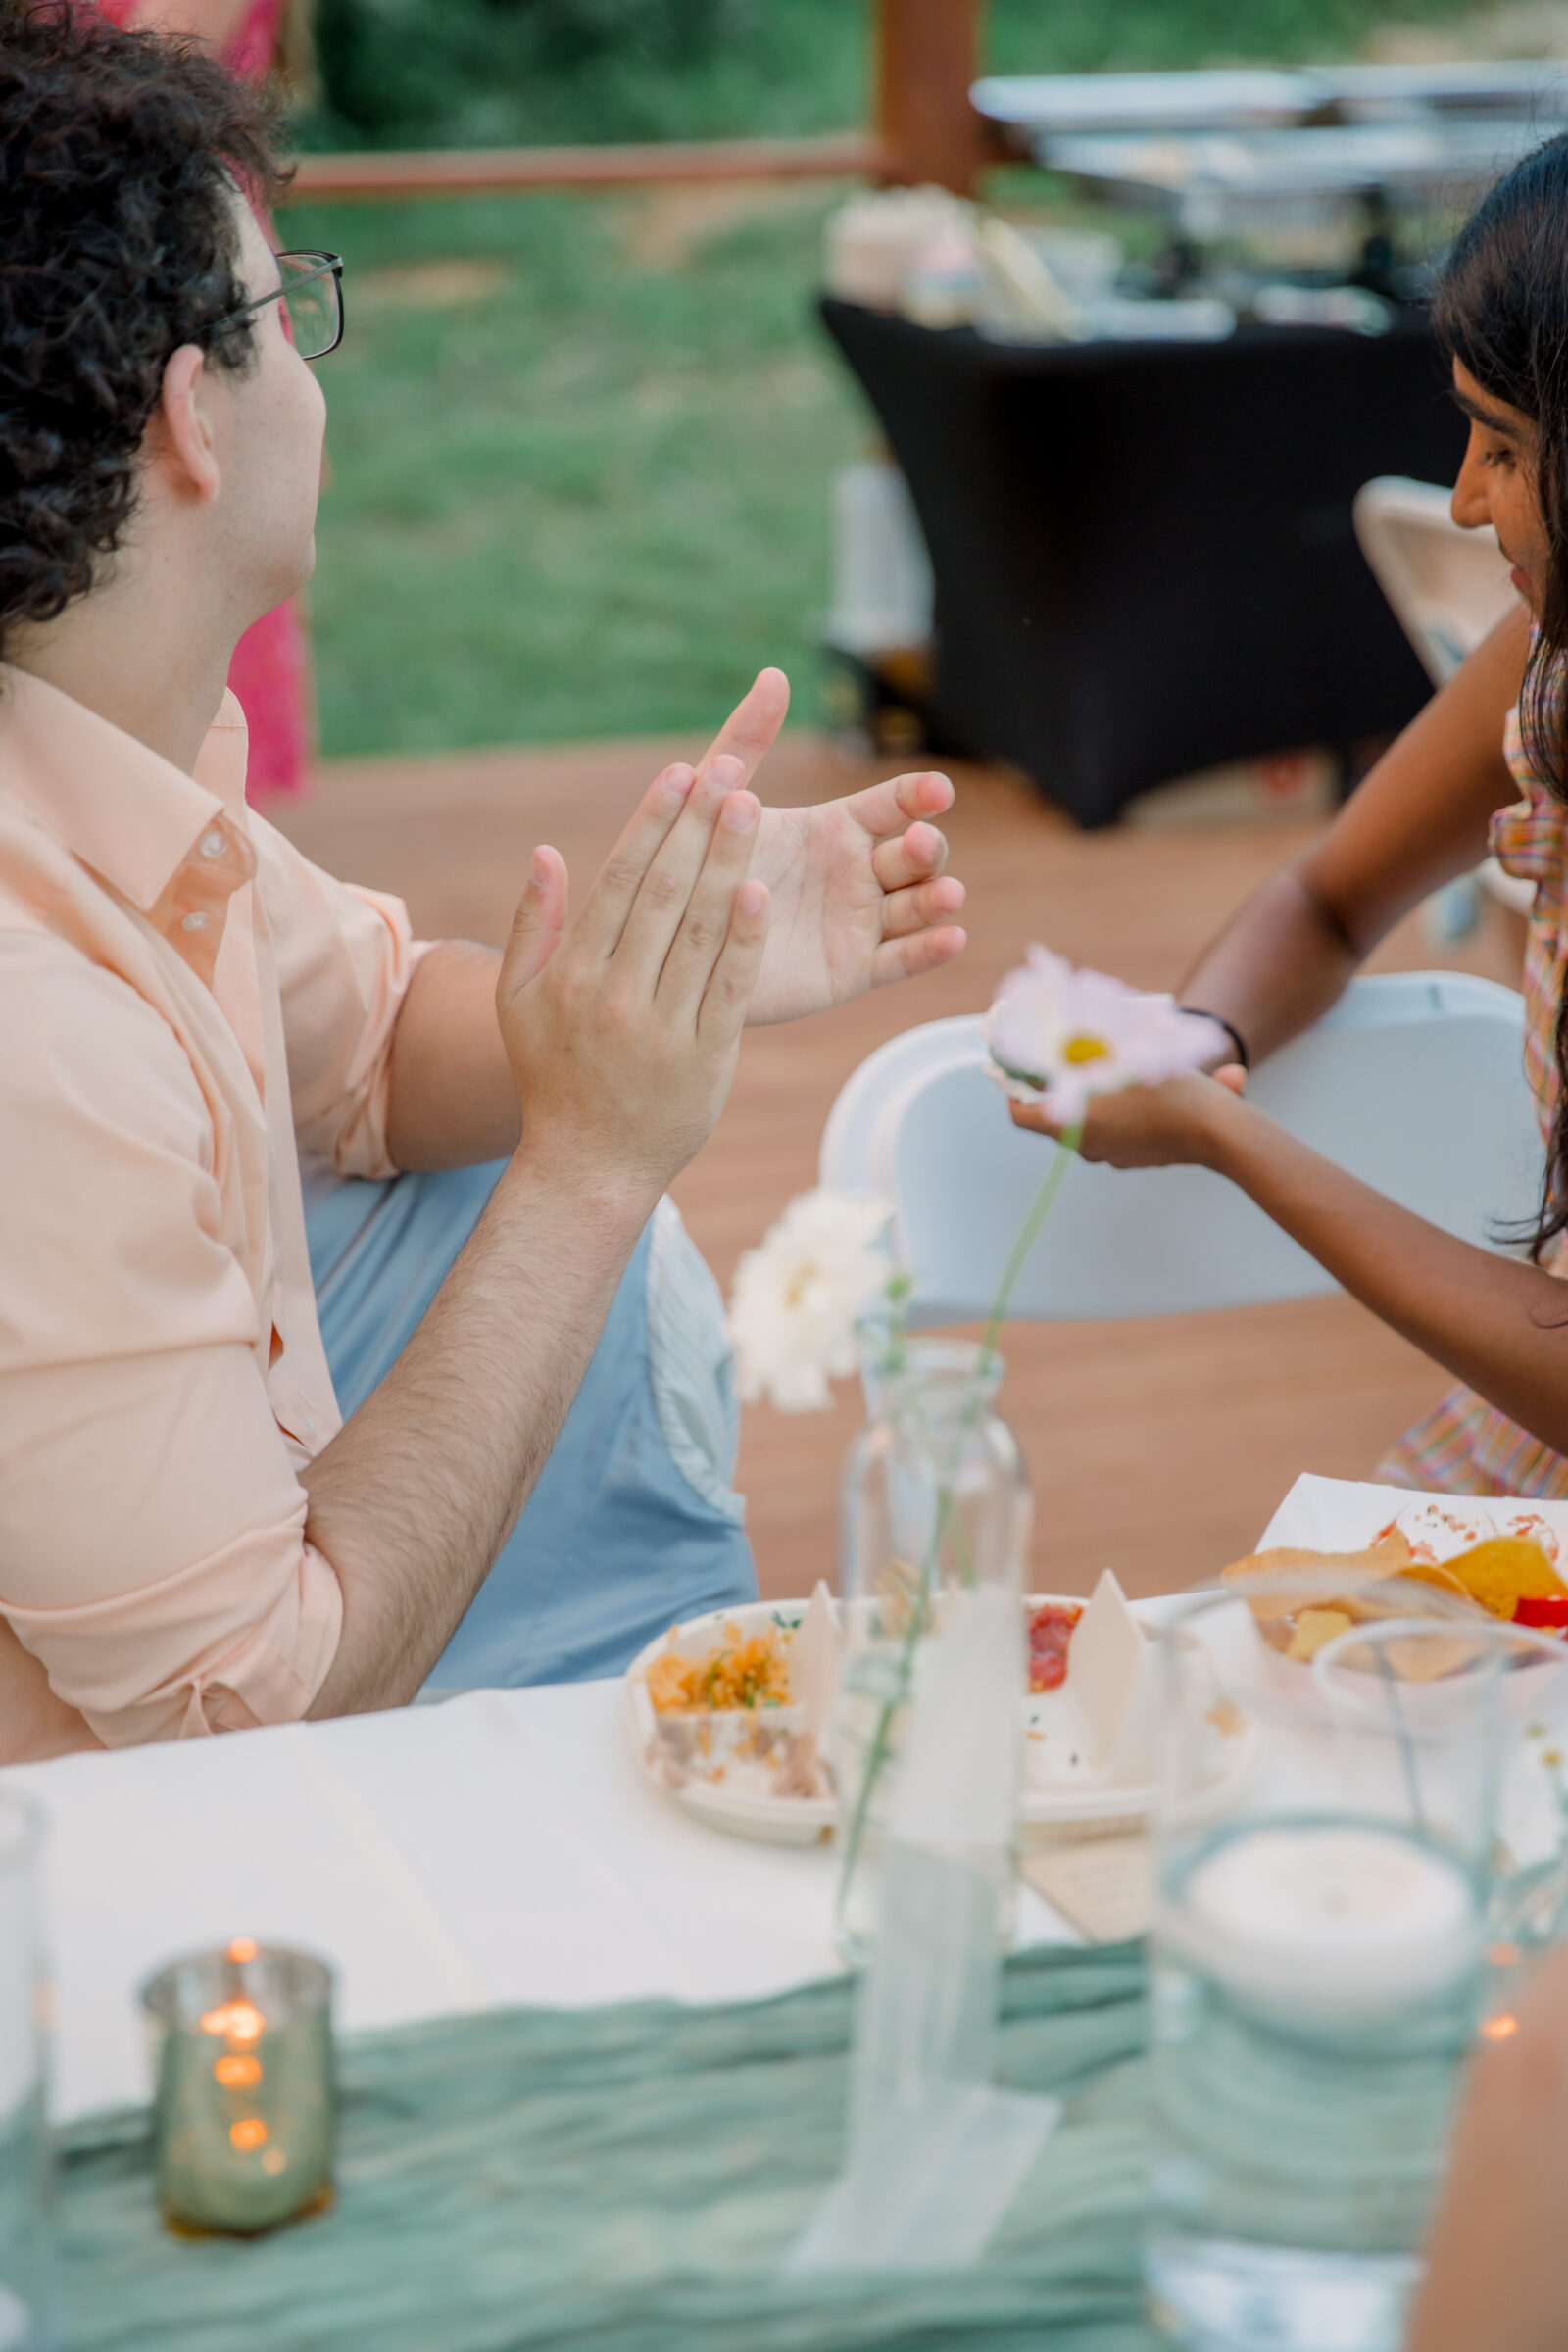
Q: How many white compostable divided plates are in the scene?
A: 1